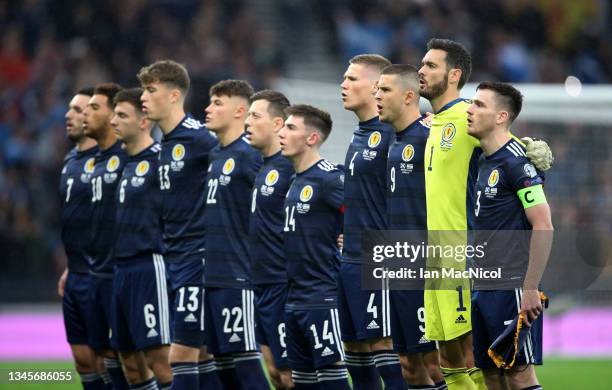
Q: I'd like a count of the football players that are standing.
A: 11